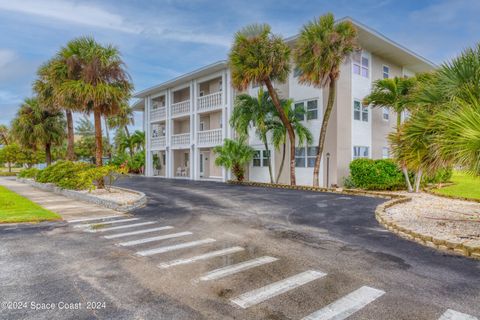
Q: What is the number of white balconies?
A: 6